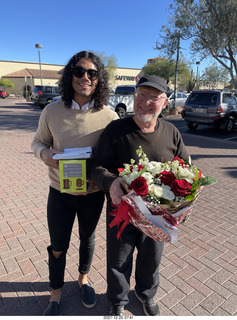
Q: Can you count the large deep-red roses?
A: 3